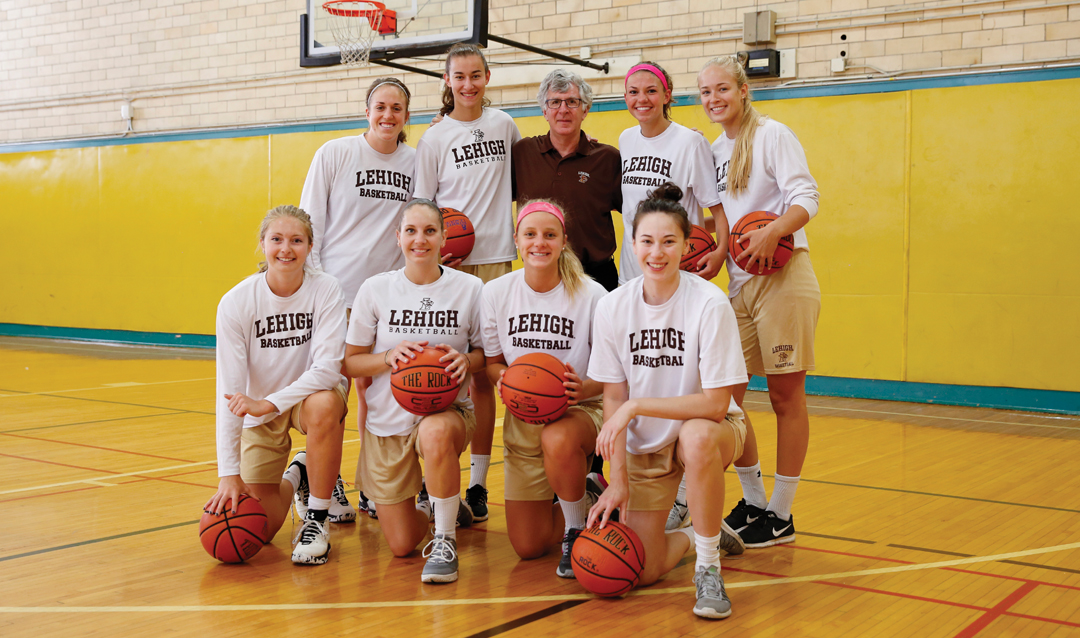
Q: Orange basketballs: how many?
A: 7